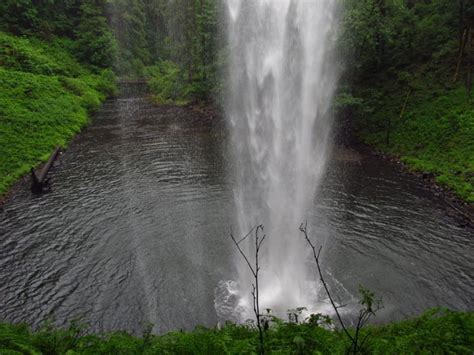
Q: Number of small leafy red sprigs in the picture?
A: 0